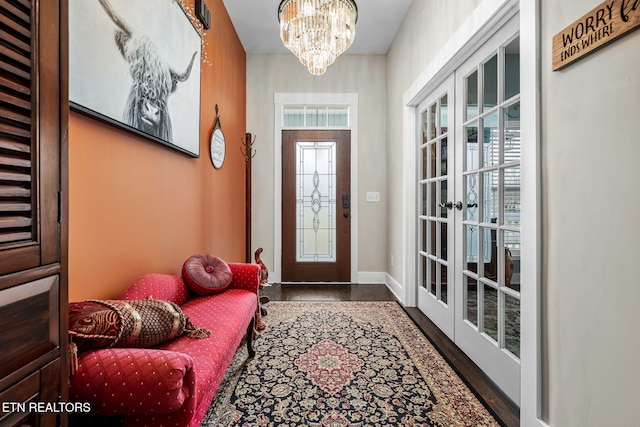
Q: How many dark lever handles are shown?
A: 2